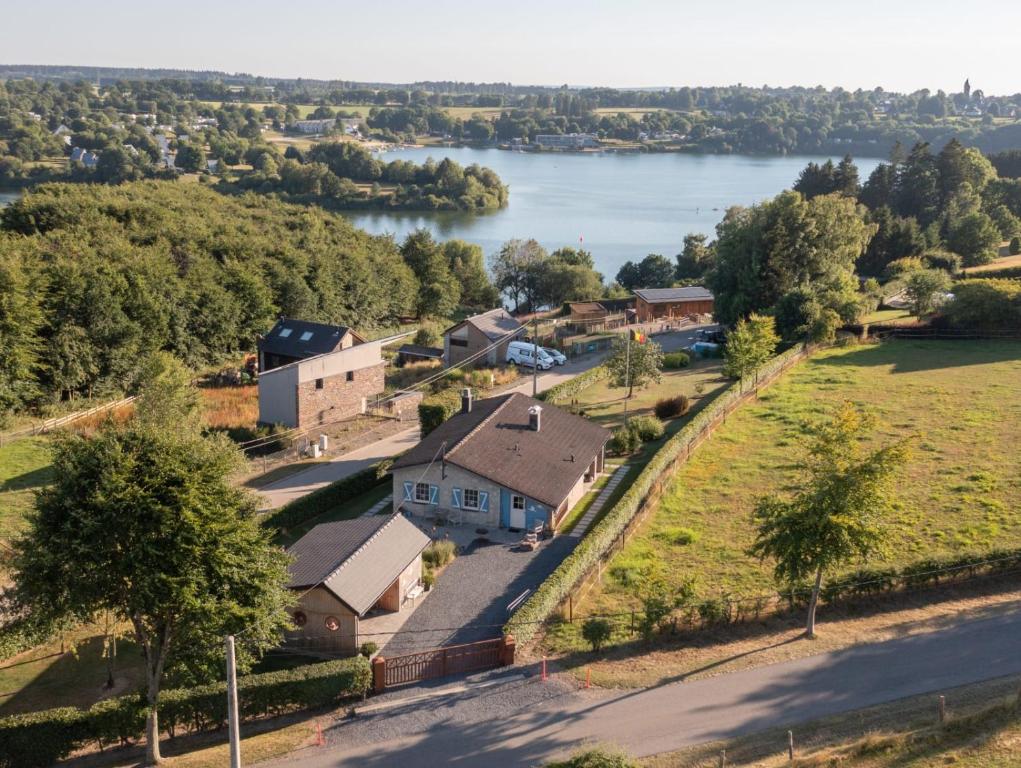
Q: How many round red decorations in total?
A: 2